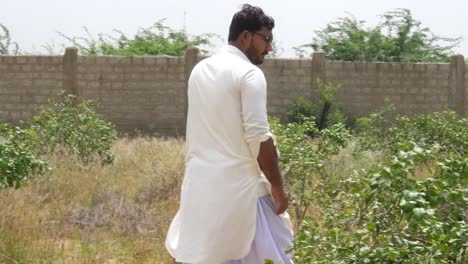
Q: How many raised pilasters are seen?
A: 4